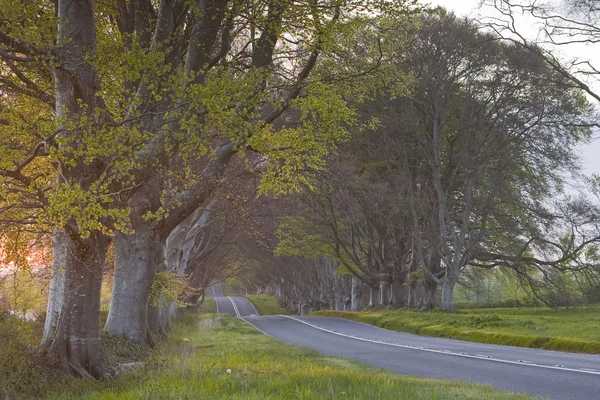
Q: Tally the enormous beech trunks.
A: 2